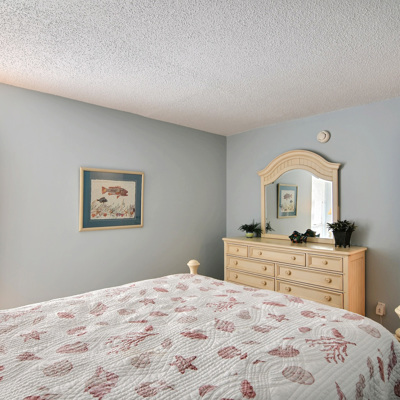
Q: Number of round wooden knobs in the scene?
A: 12